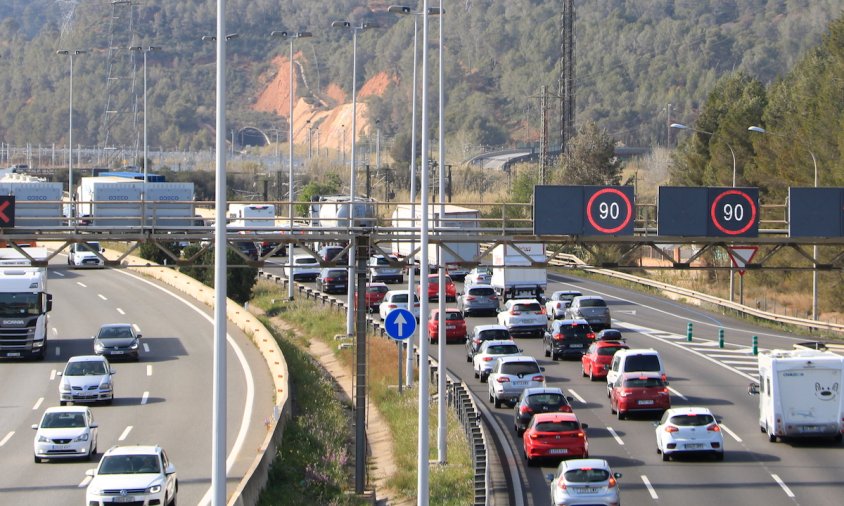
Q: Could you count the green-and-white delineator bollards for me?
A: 3